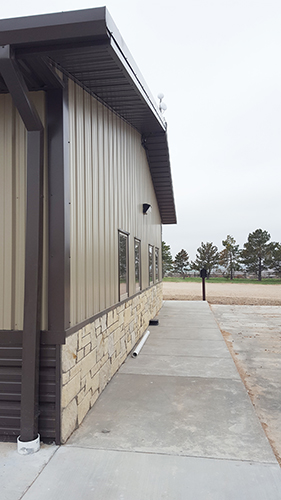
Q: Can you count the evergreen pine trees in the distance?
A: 6